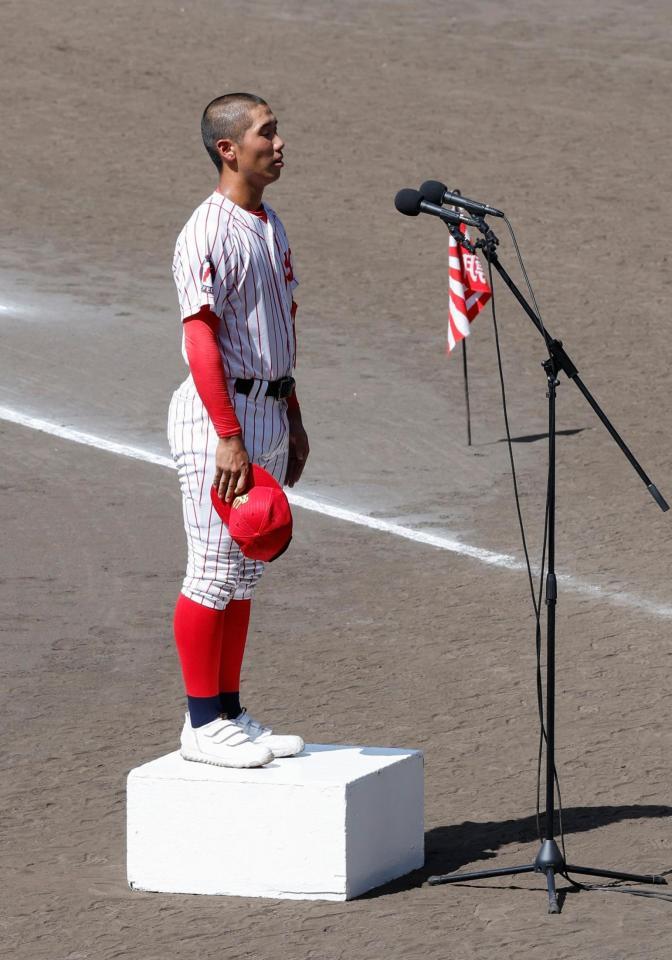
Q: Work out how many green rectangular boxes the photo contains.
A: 0